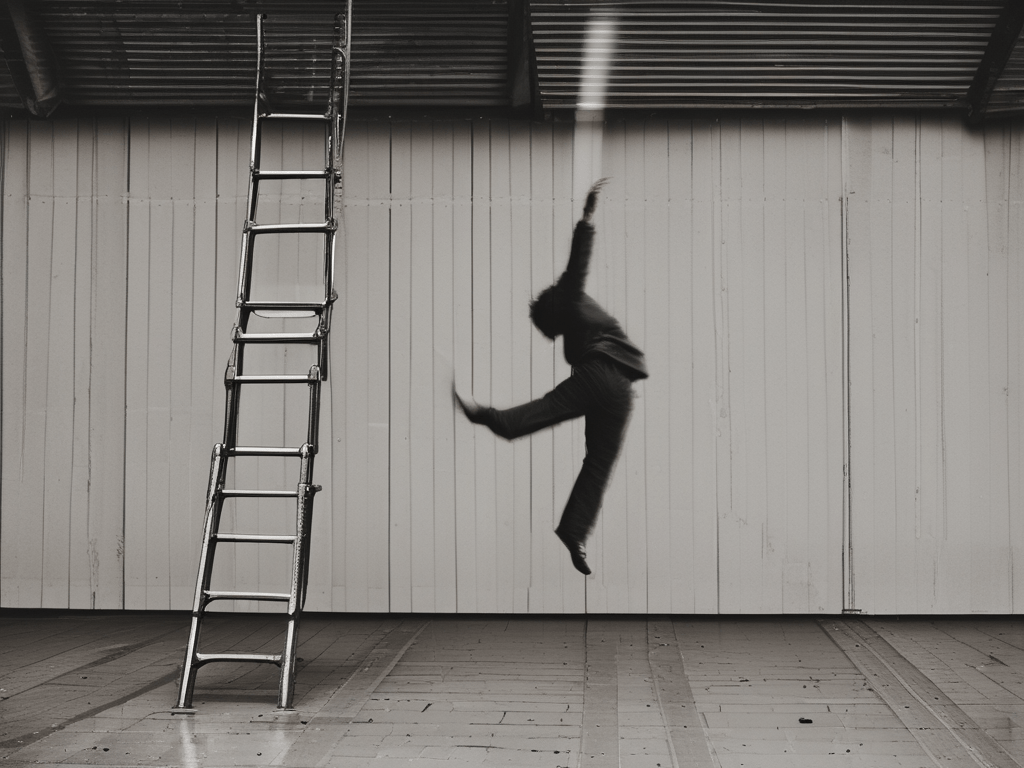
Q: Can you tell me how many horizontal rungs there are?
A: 11